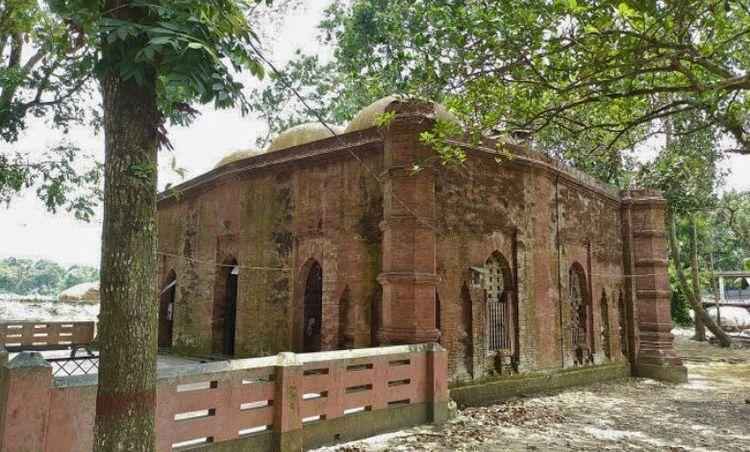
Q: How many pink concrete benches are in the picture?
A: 0